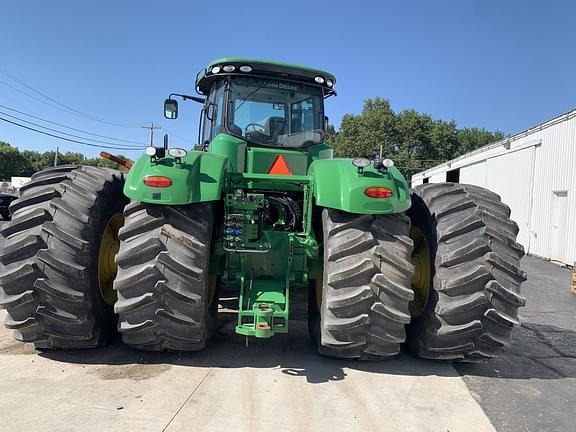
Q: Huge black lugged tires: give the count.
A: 4